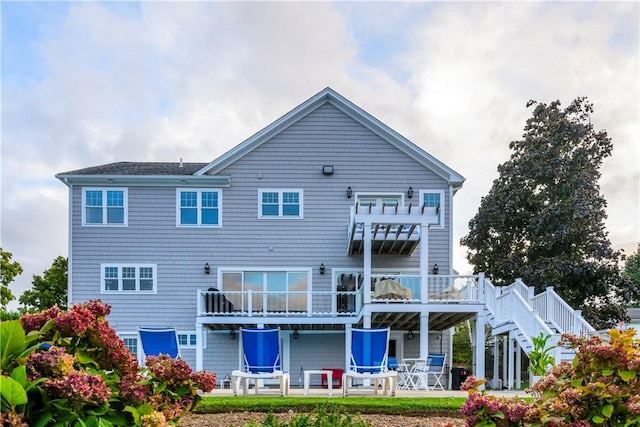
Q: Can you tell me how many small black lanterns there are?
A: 8